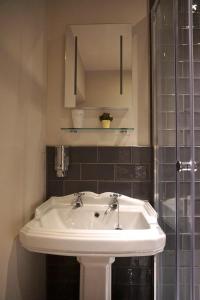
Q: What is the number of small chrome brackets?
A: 2